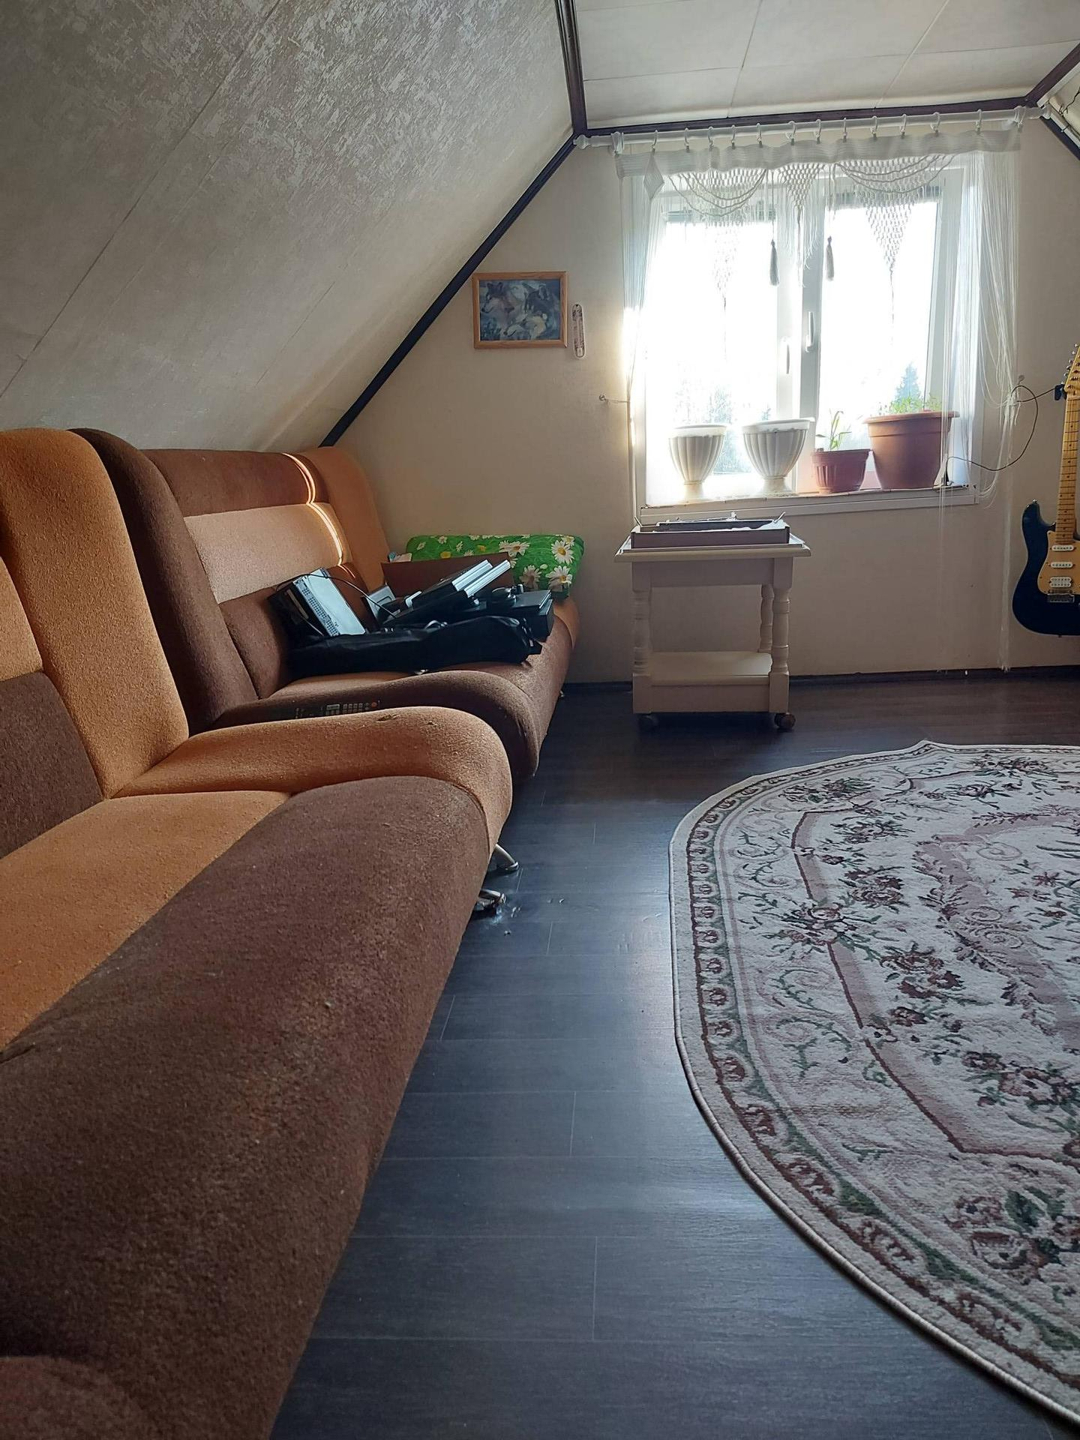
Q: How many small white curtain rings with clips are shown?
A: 14